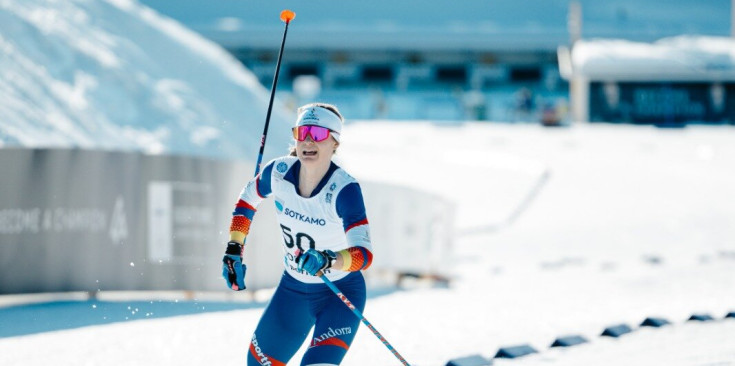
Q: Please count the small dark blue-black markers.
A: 7